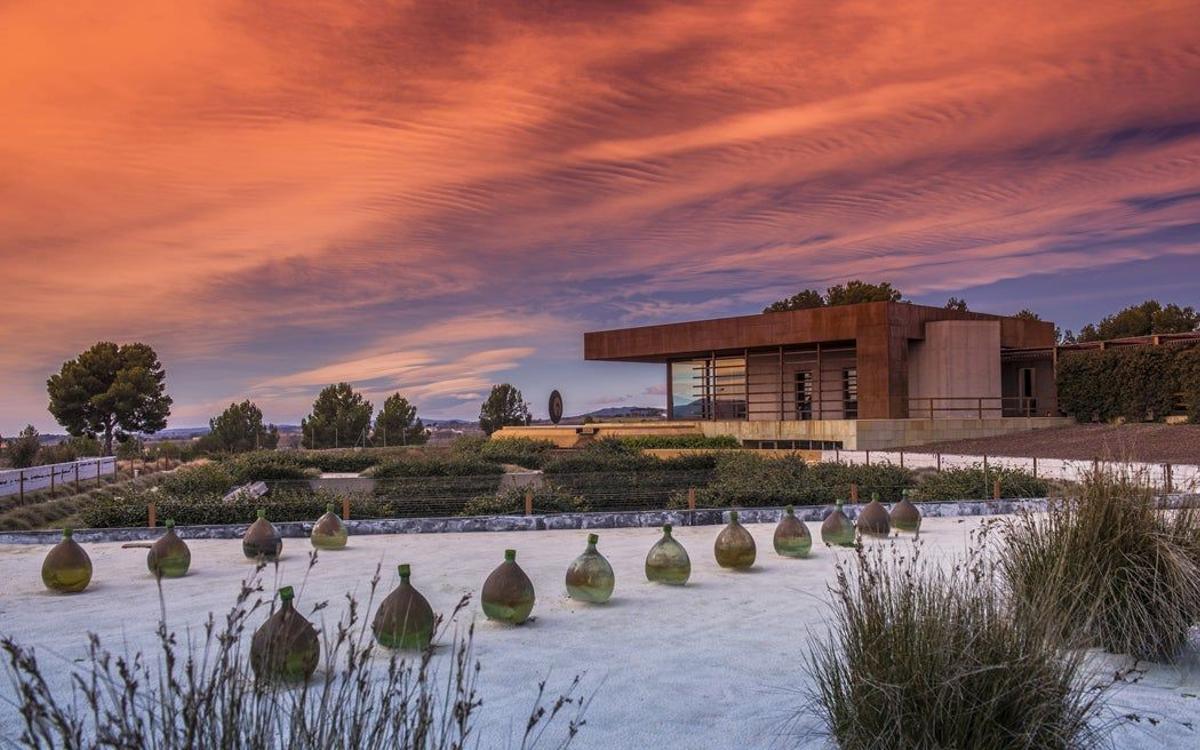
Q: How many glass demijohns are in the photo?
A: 14